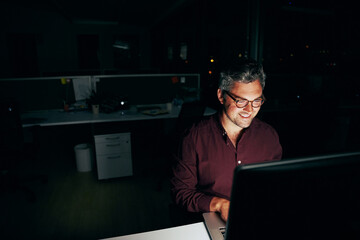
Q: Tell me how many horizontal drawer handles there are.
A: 3